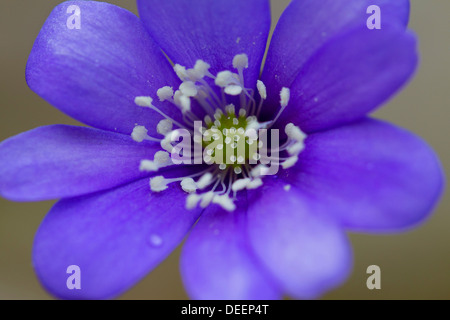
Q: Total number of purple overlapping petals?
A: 9